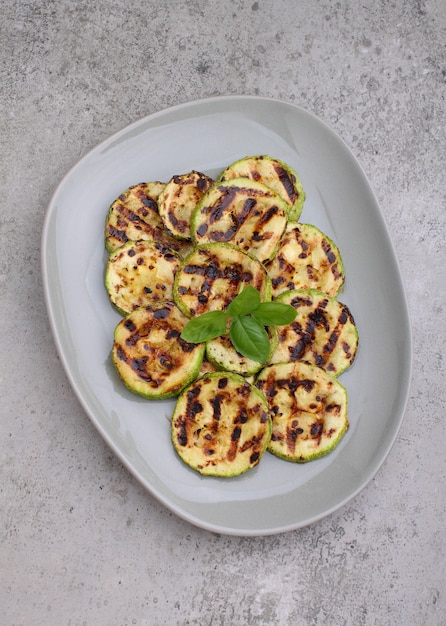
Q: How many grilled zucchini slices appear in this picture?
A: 12